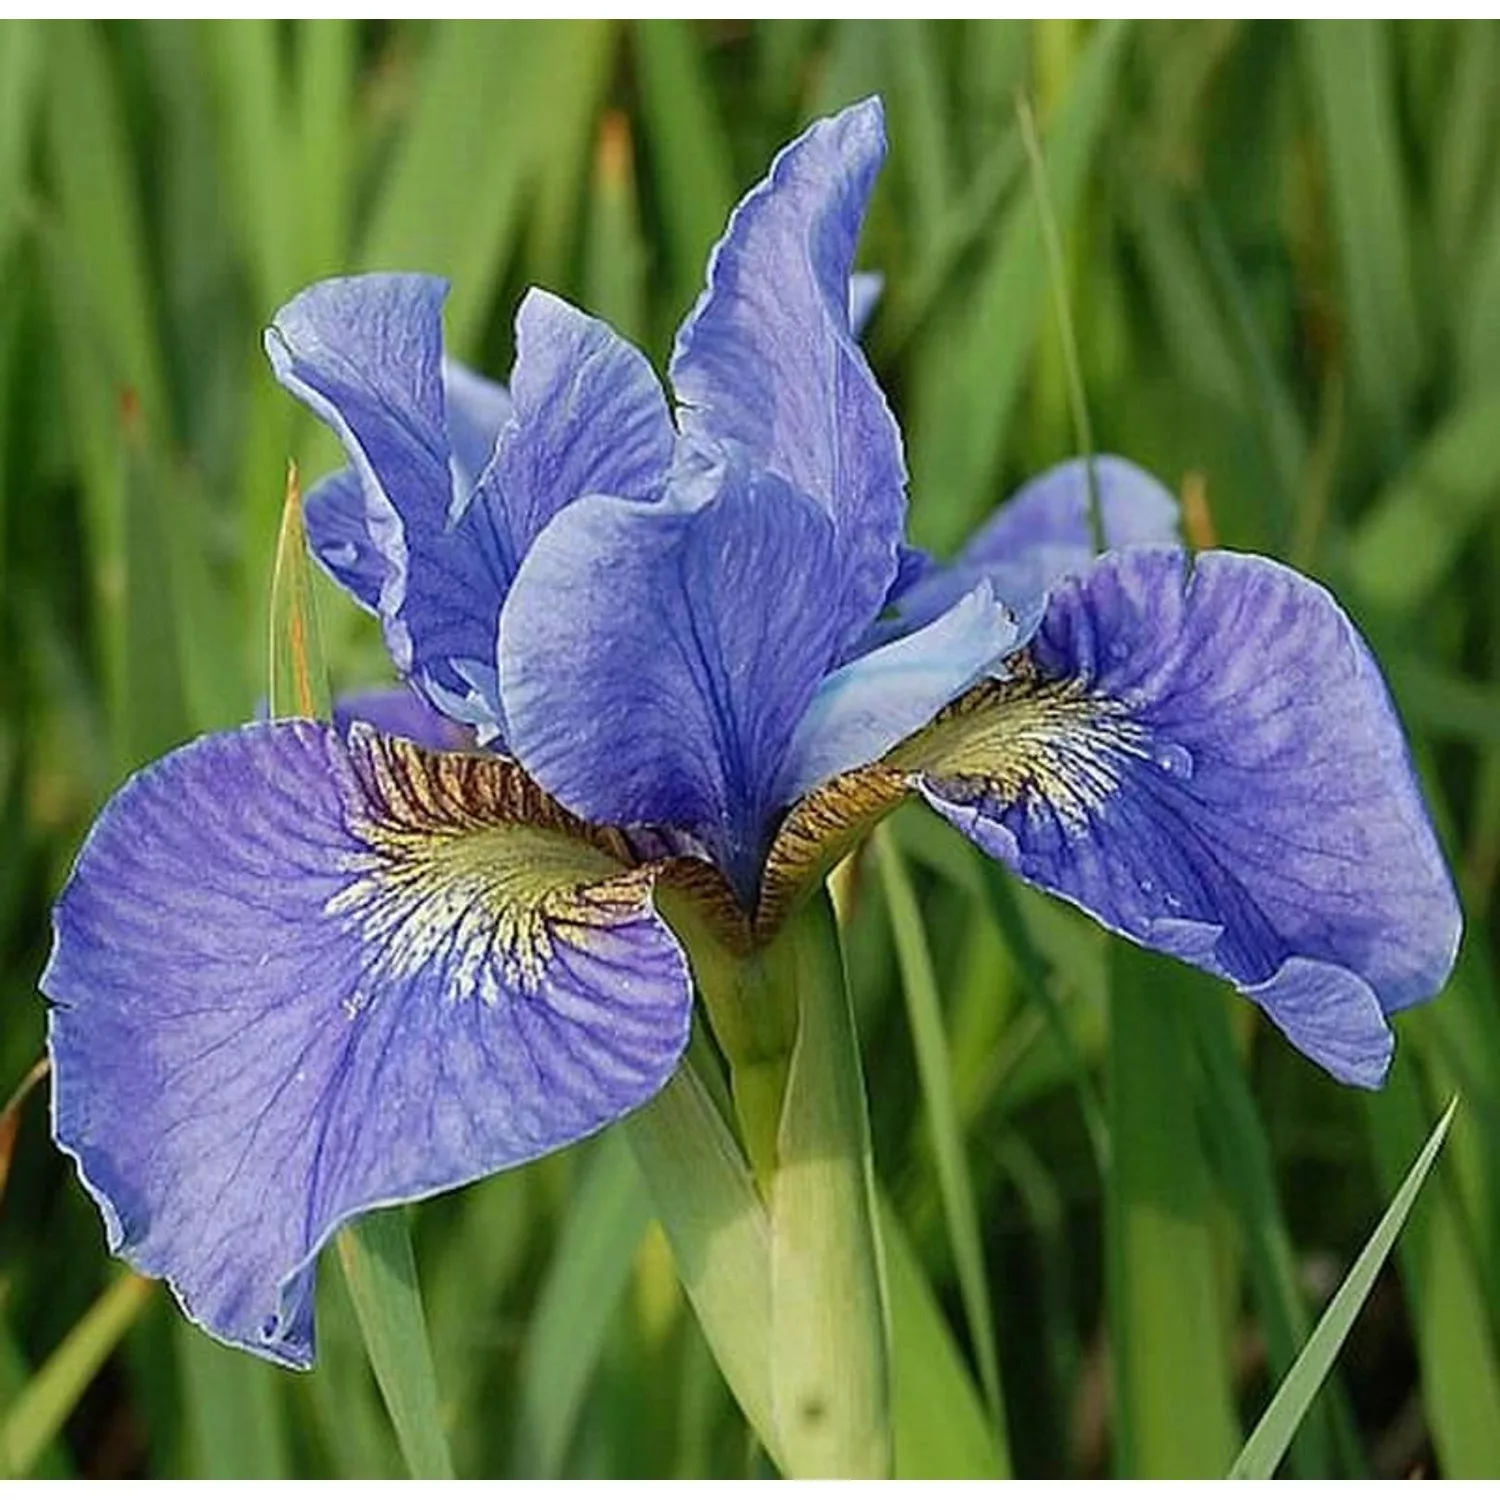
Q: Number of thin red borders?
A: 0